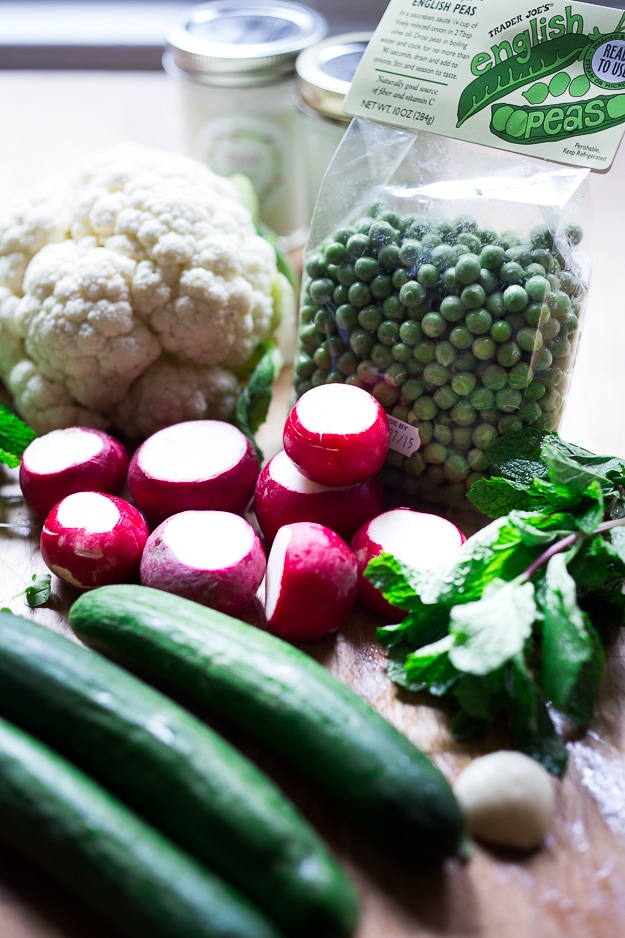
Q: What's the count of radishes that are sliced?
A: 8